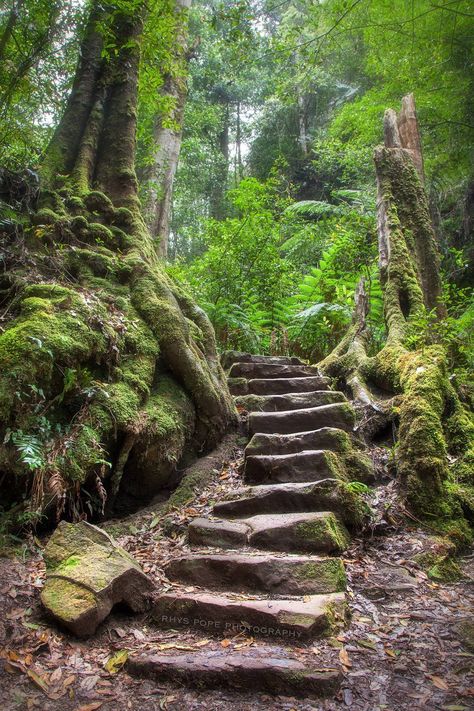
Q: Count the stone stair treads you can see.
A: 12